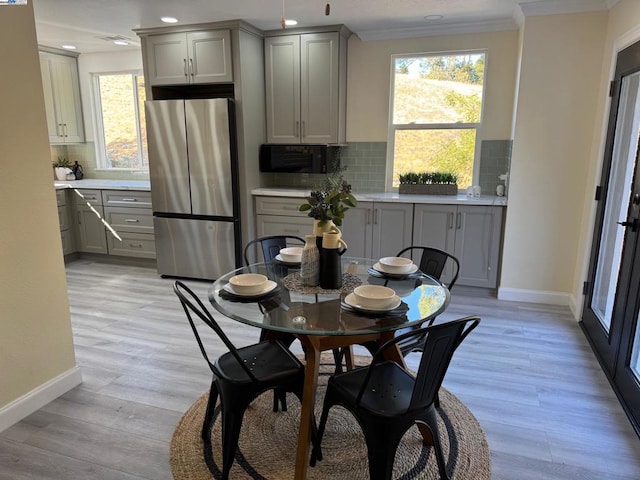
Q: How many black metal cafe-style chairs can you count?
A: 4